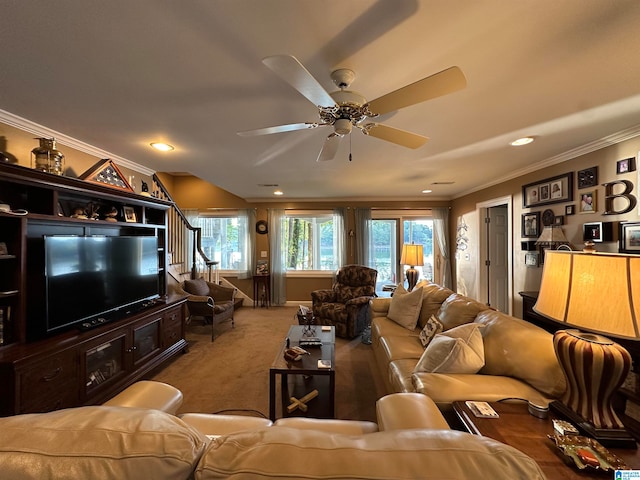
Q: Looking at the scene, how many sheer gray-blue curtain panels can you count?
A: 6